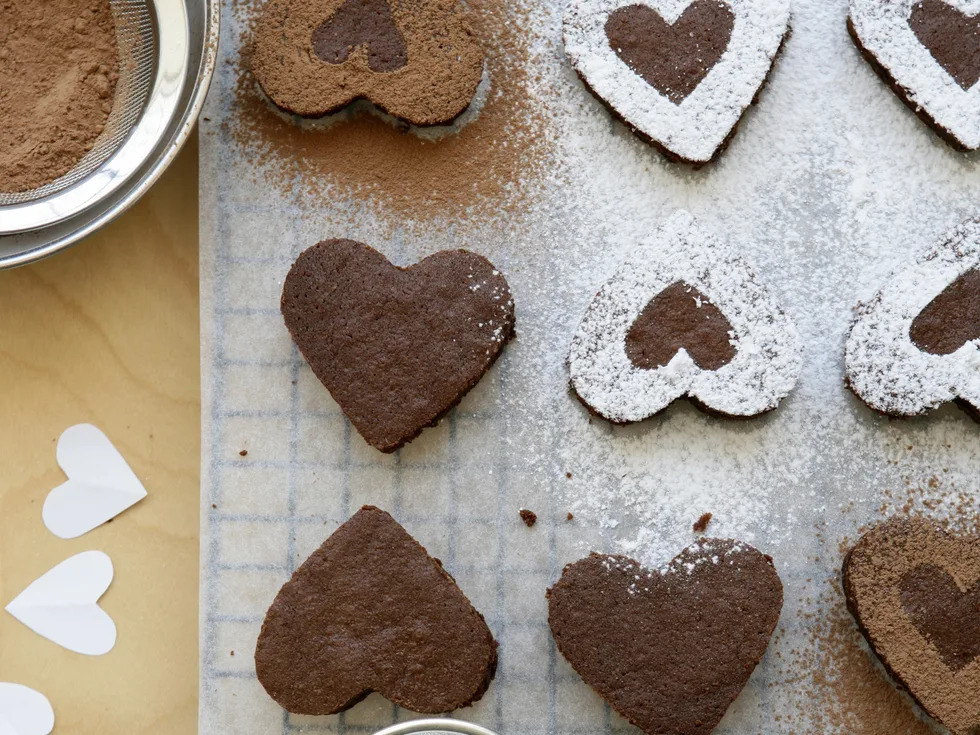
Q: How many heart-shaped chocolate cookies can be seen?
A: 9